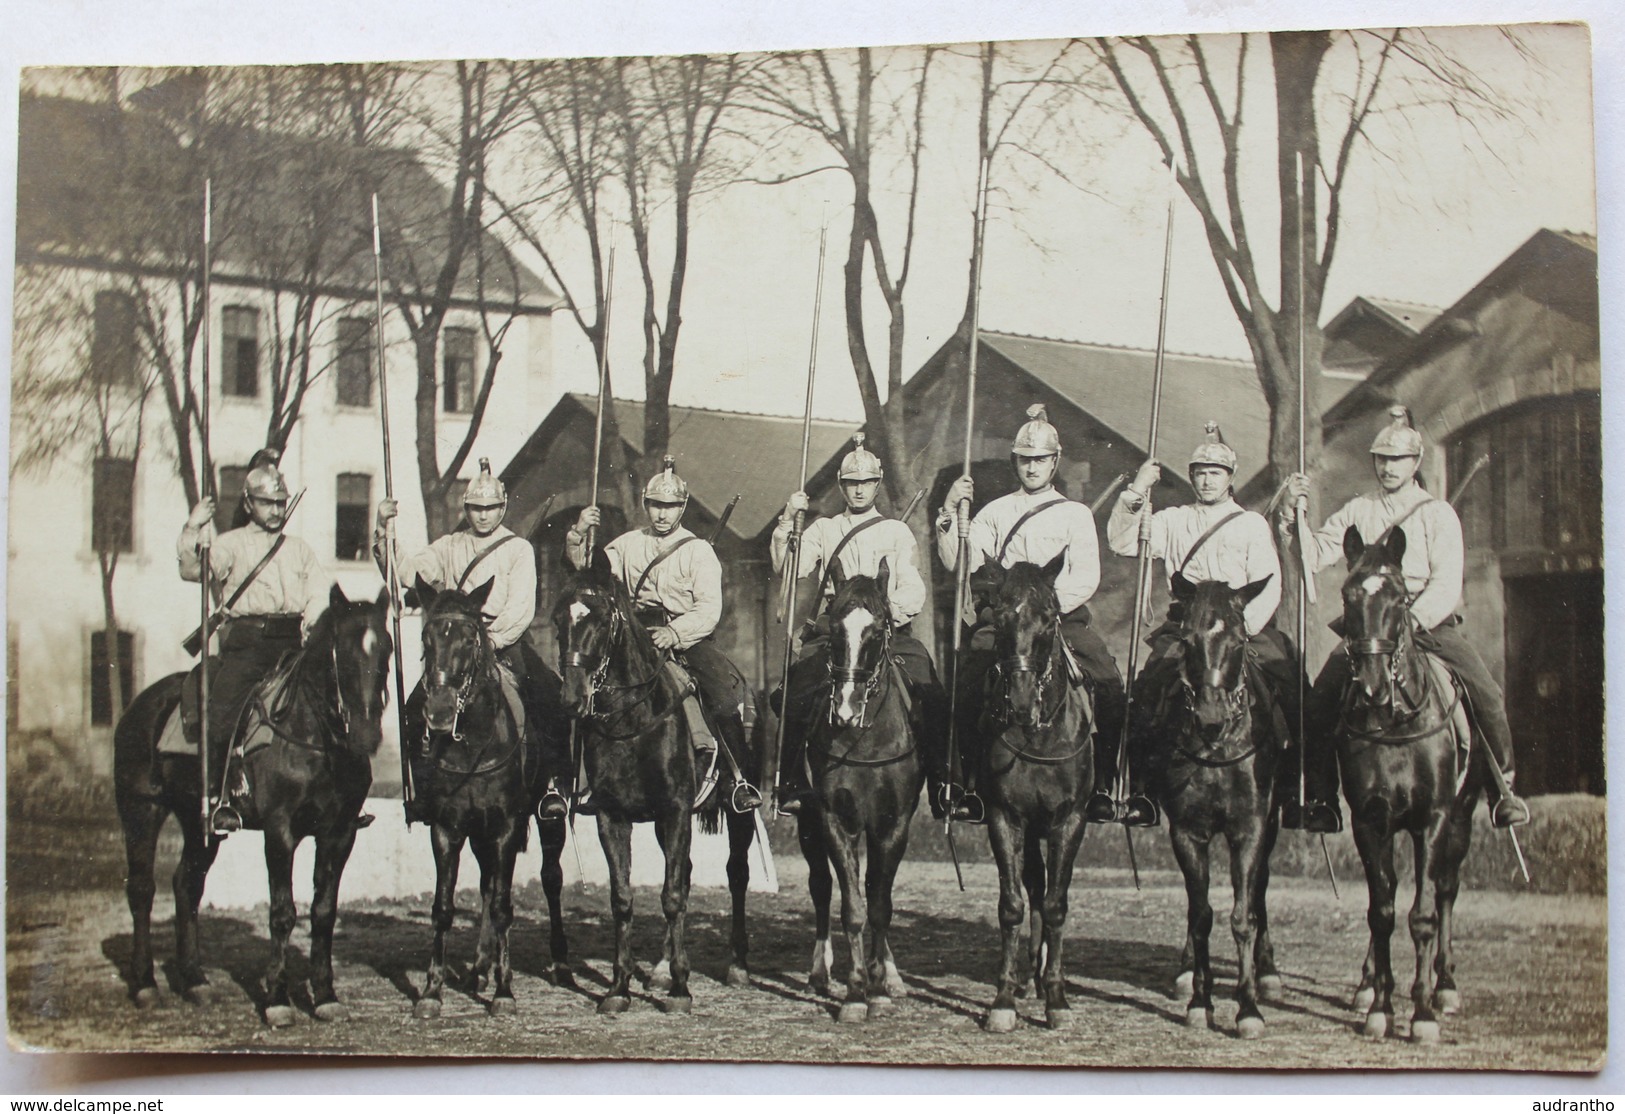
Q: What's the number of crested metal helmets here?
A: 7